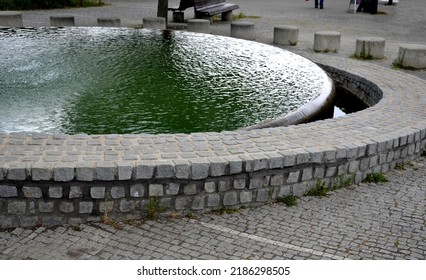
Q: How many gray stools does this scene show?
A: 10